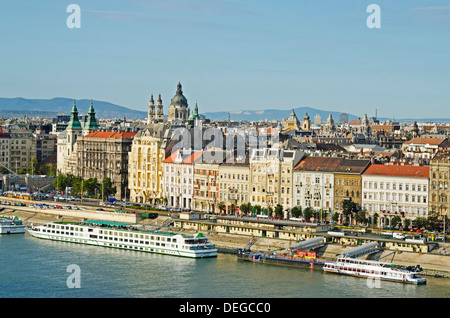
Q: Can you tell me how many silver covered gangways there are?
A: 2